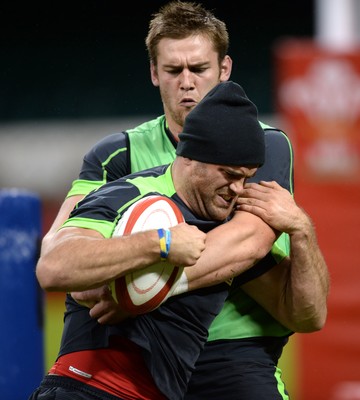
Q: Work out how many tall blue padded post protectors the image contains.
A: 1